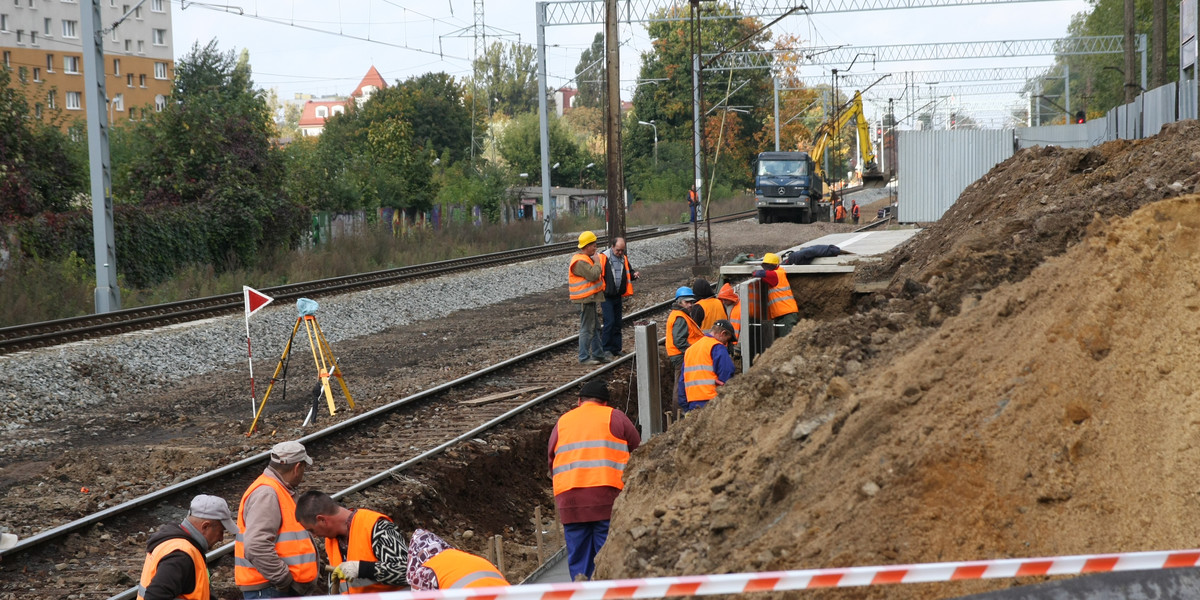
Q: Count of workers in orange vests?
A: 15